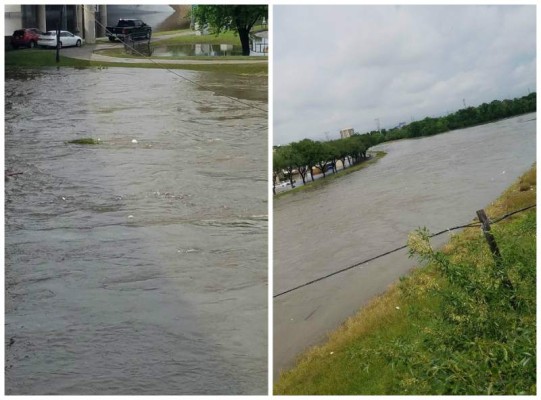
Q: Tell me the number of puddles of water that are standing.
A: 1